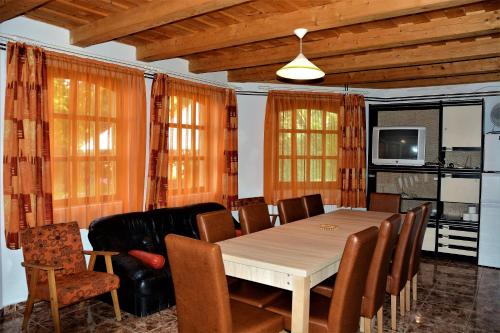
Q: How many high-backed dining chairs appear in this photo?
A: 10